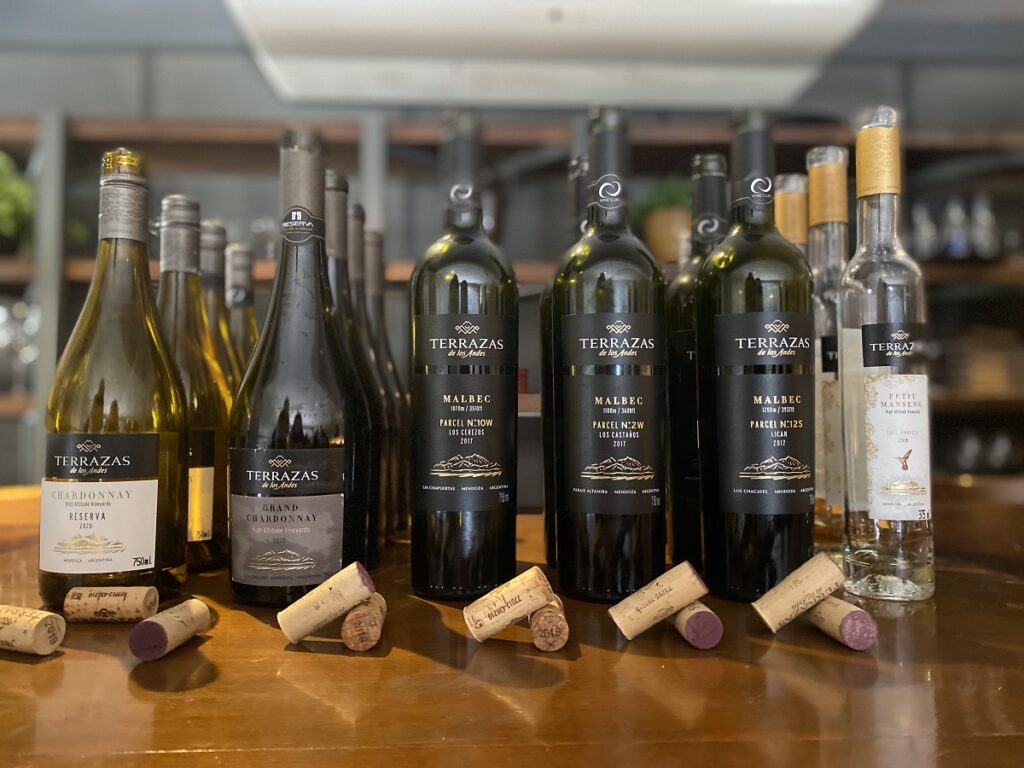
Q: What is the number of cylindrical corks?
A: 11